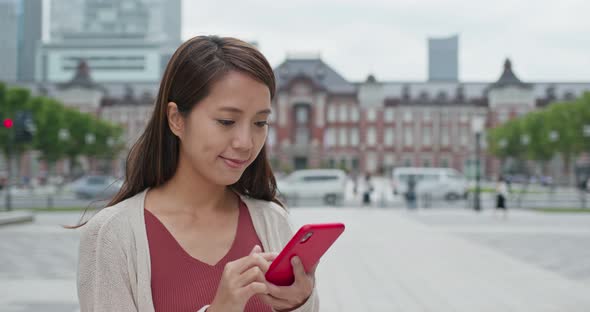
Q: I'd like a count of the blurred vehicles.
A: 3